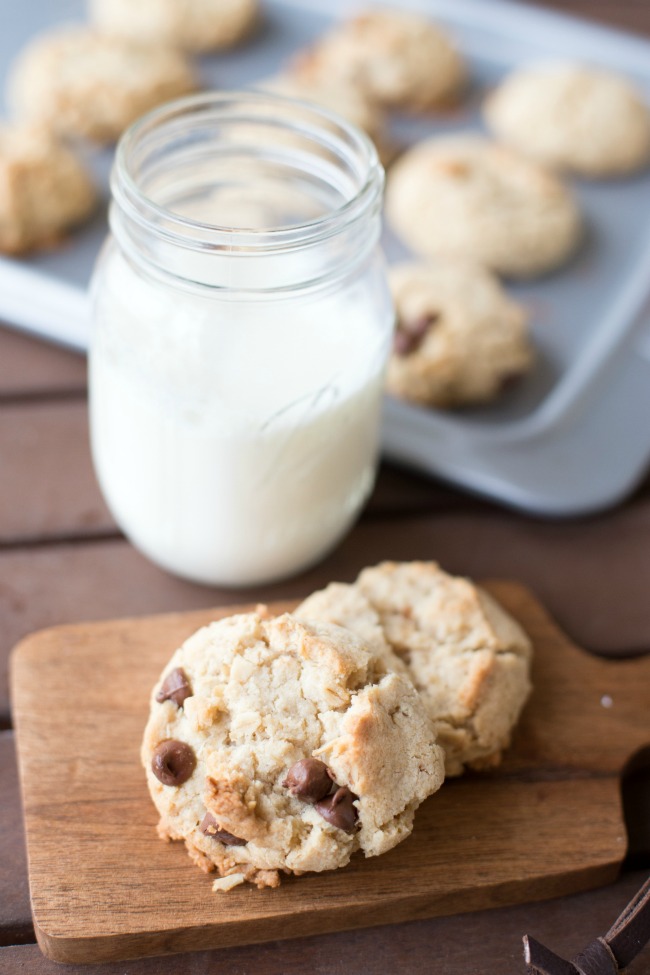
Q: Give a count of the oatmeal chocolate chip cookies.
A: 10